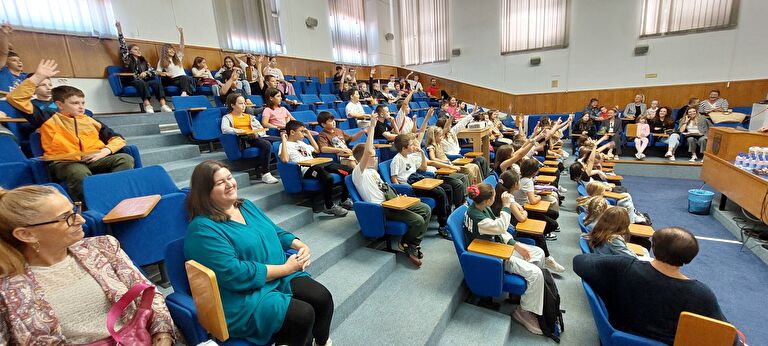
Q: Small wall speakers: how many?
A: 5